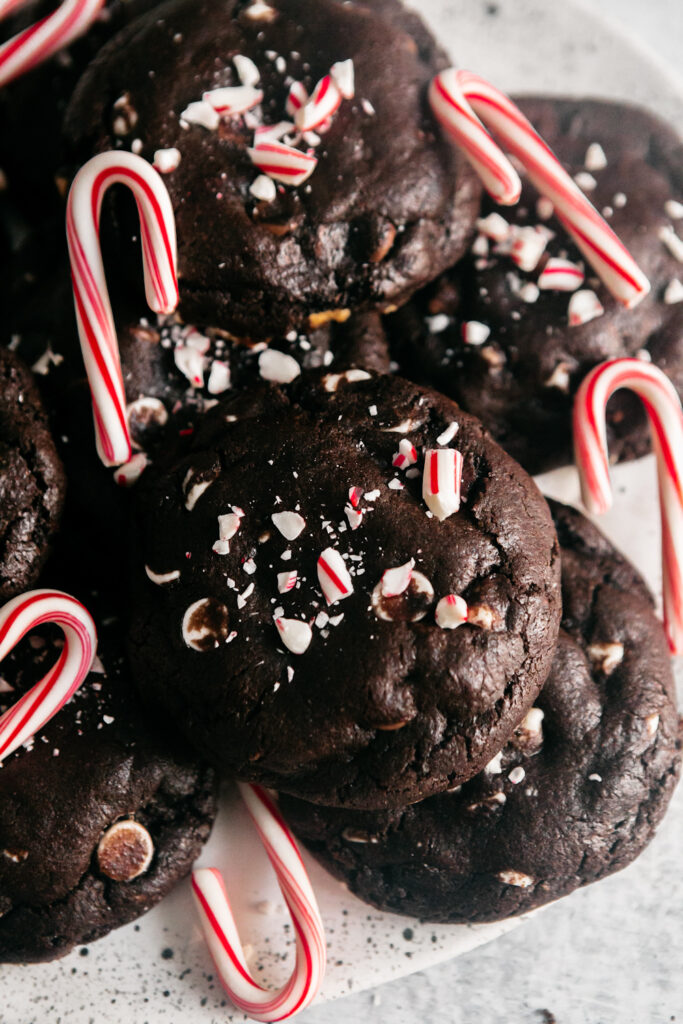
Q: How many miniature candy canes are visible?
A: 6